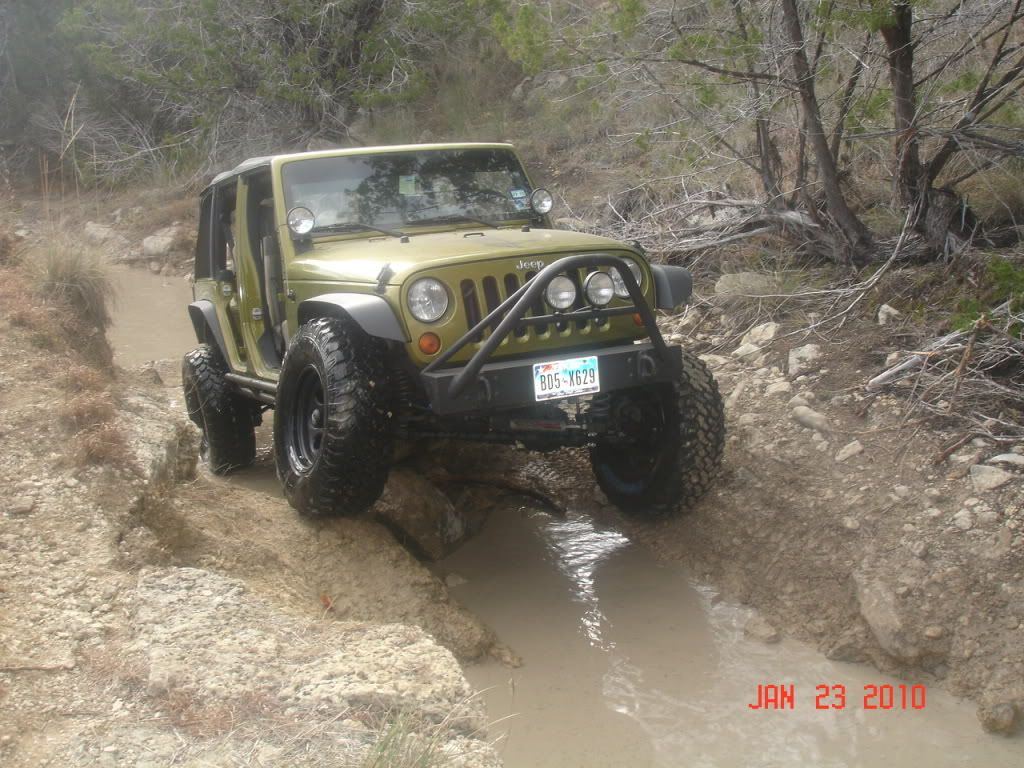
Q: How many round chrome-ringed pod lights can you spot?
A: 4